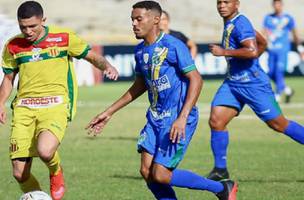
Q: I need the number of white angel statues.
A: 0